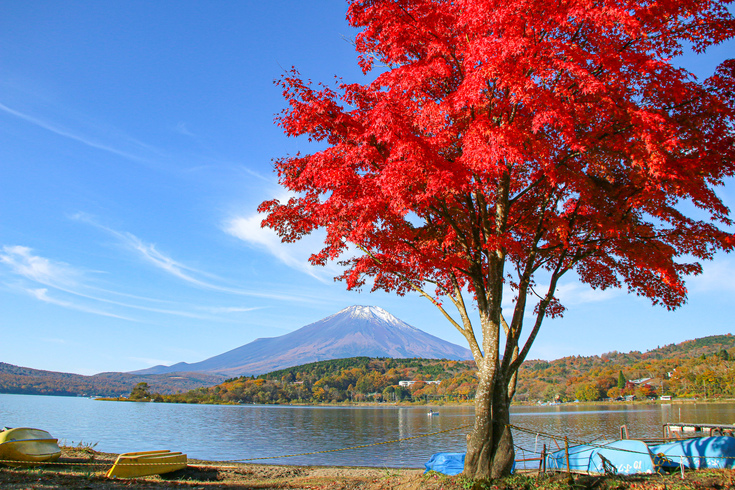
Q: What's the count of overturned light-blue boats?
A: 2